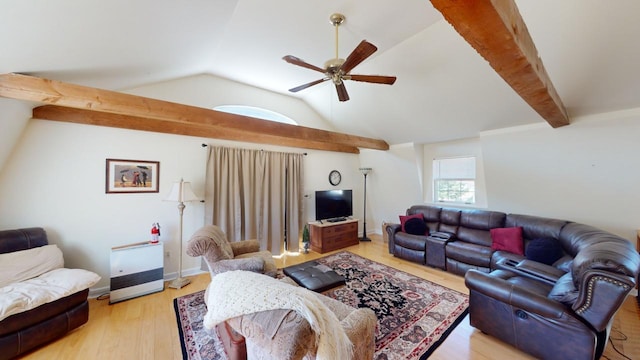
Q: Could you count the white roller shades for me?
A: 1